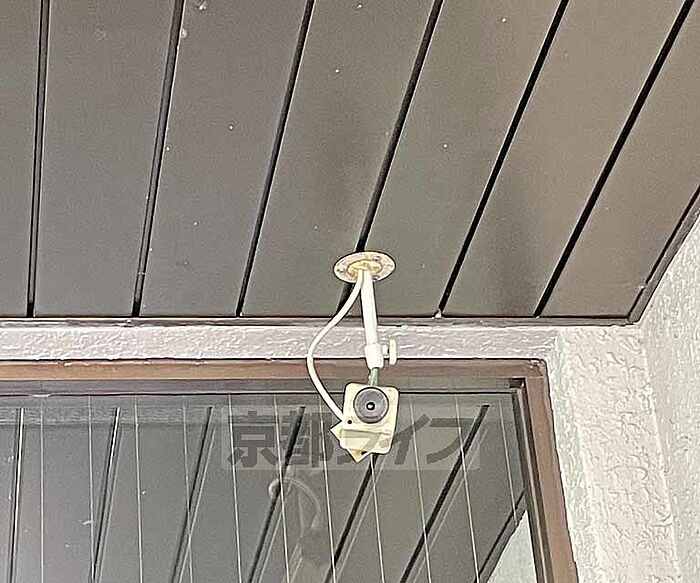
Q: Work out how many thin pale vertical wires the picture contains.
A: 11